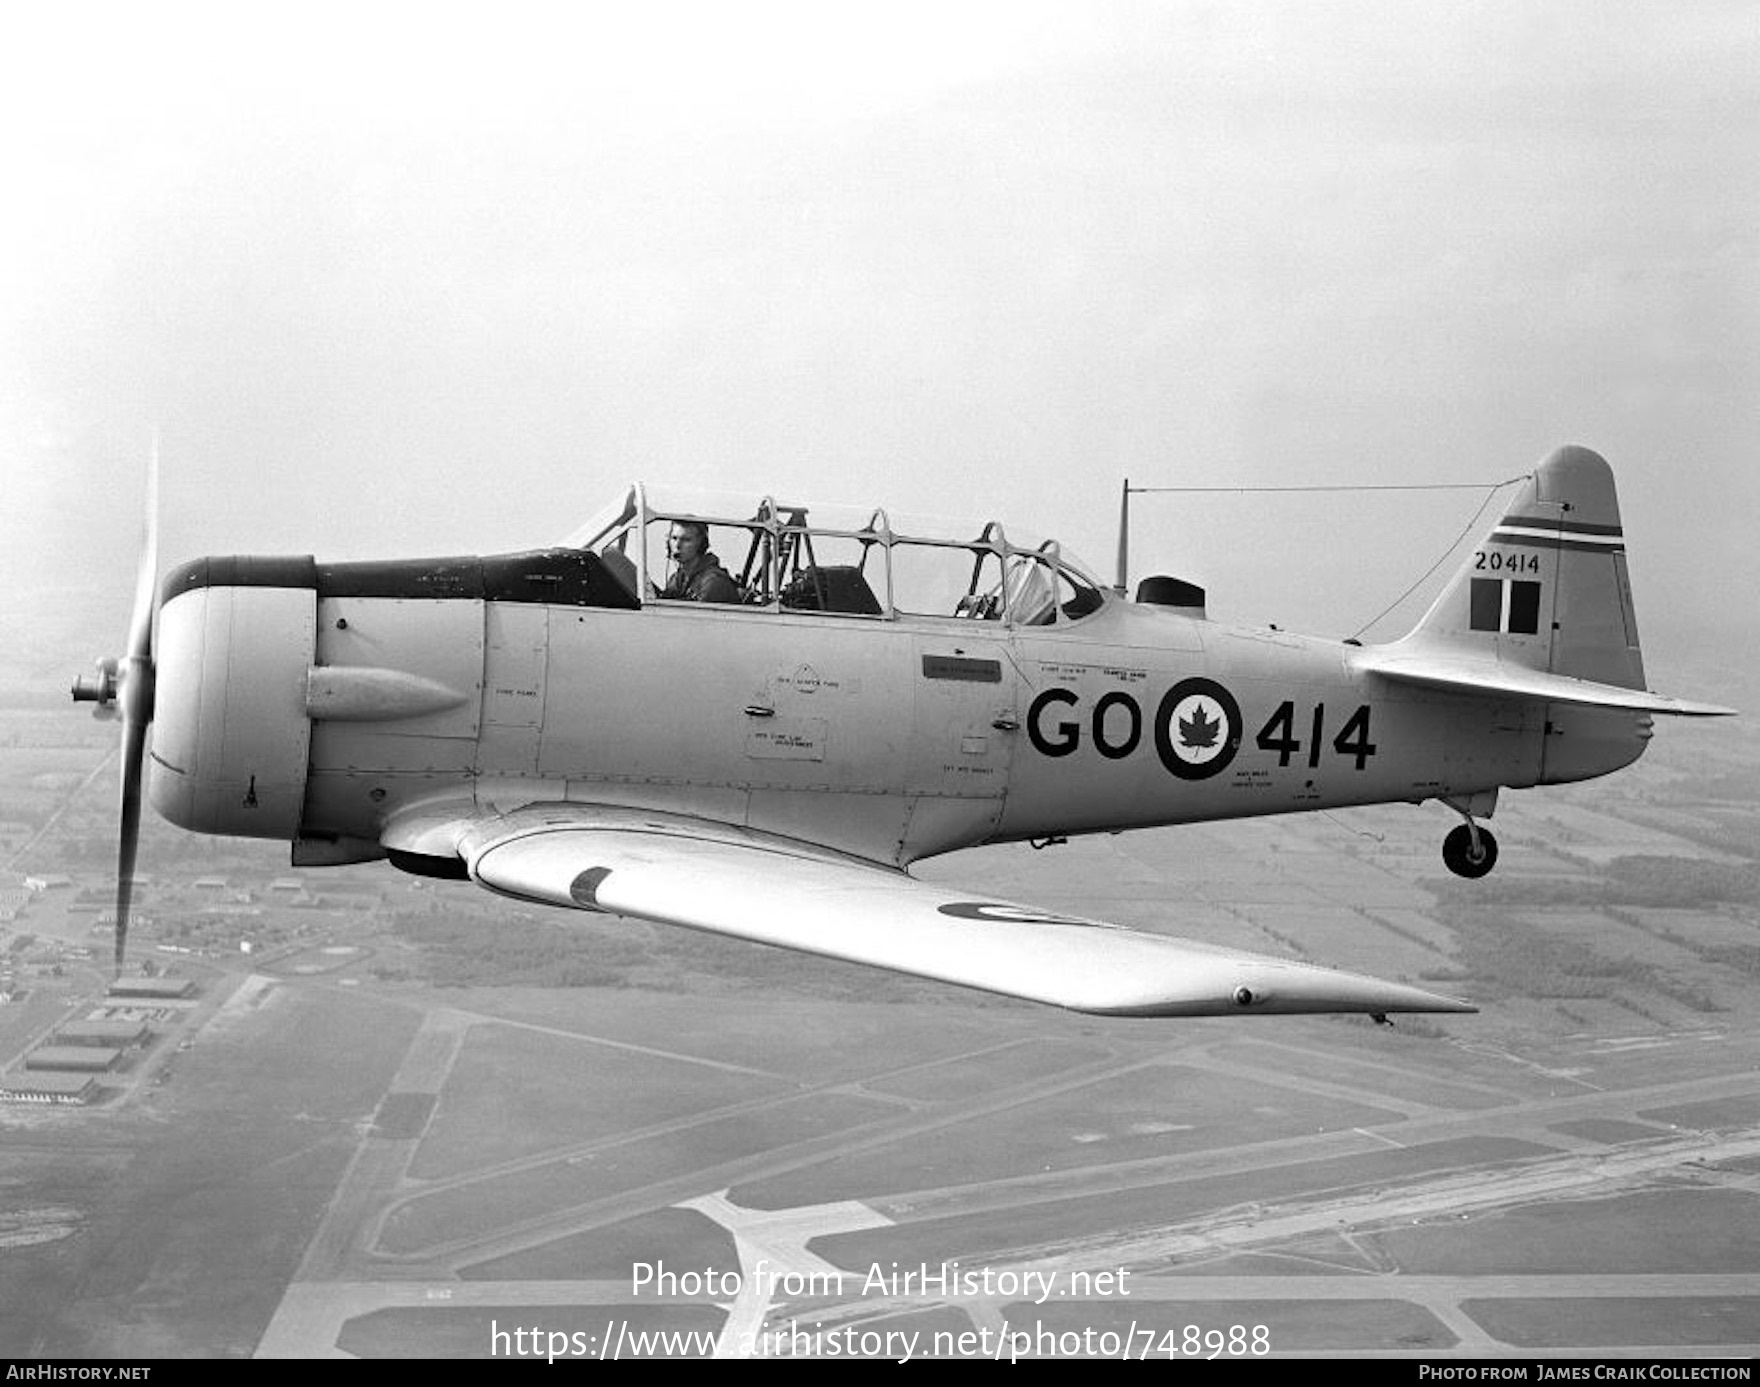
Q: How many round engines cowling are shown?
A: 1